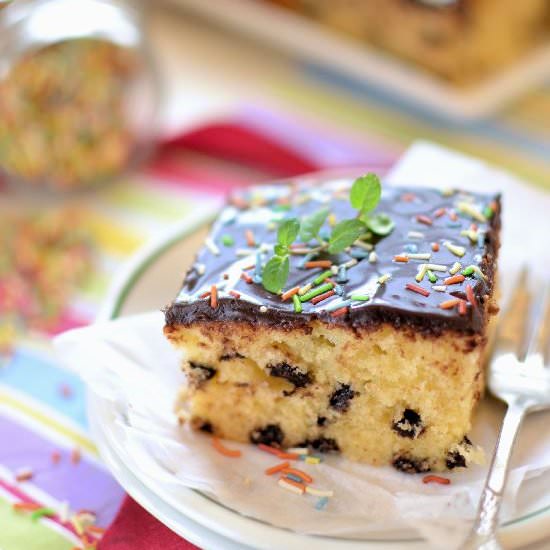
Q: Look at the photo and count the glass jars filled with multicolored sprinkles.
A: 1